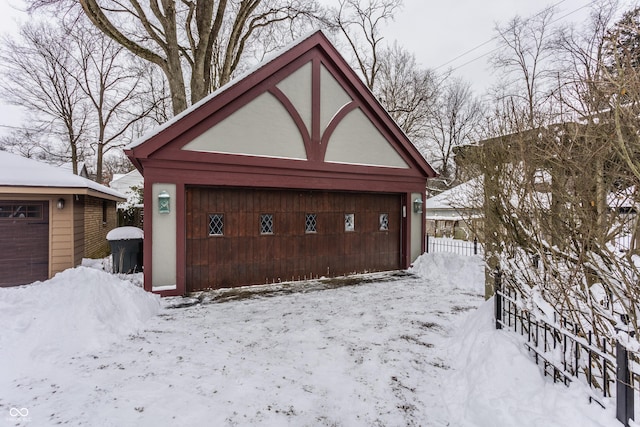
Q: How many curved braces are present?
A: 2